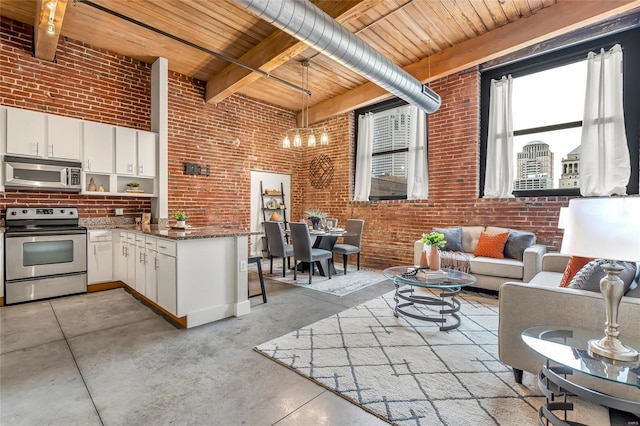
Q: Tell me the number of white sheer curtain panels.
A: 4